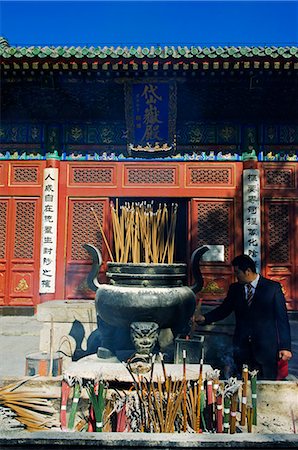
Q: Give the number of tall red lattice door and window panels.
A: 5